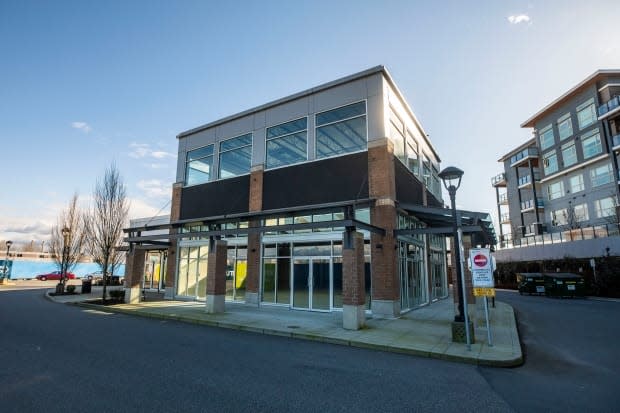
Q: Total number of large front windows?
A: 4